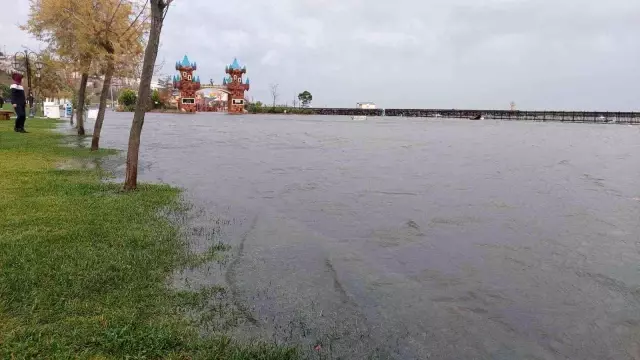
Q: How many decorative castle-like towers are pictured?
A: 2